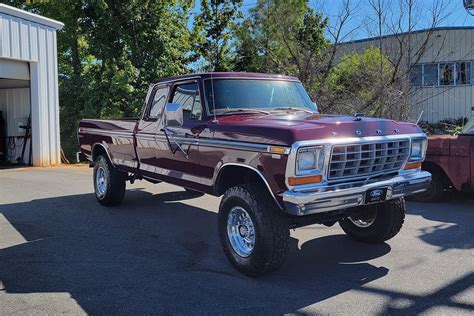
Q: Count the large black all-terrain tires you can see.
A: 3